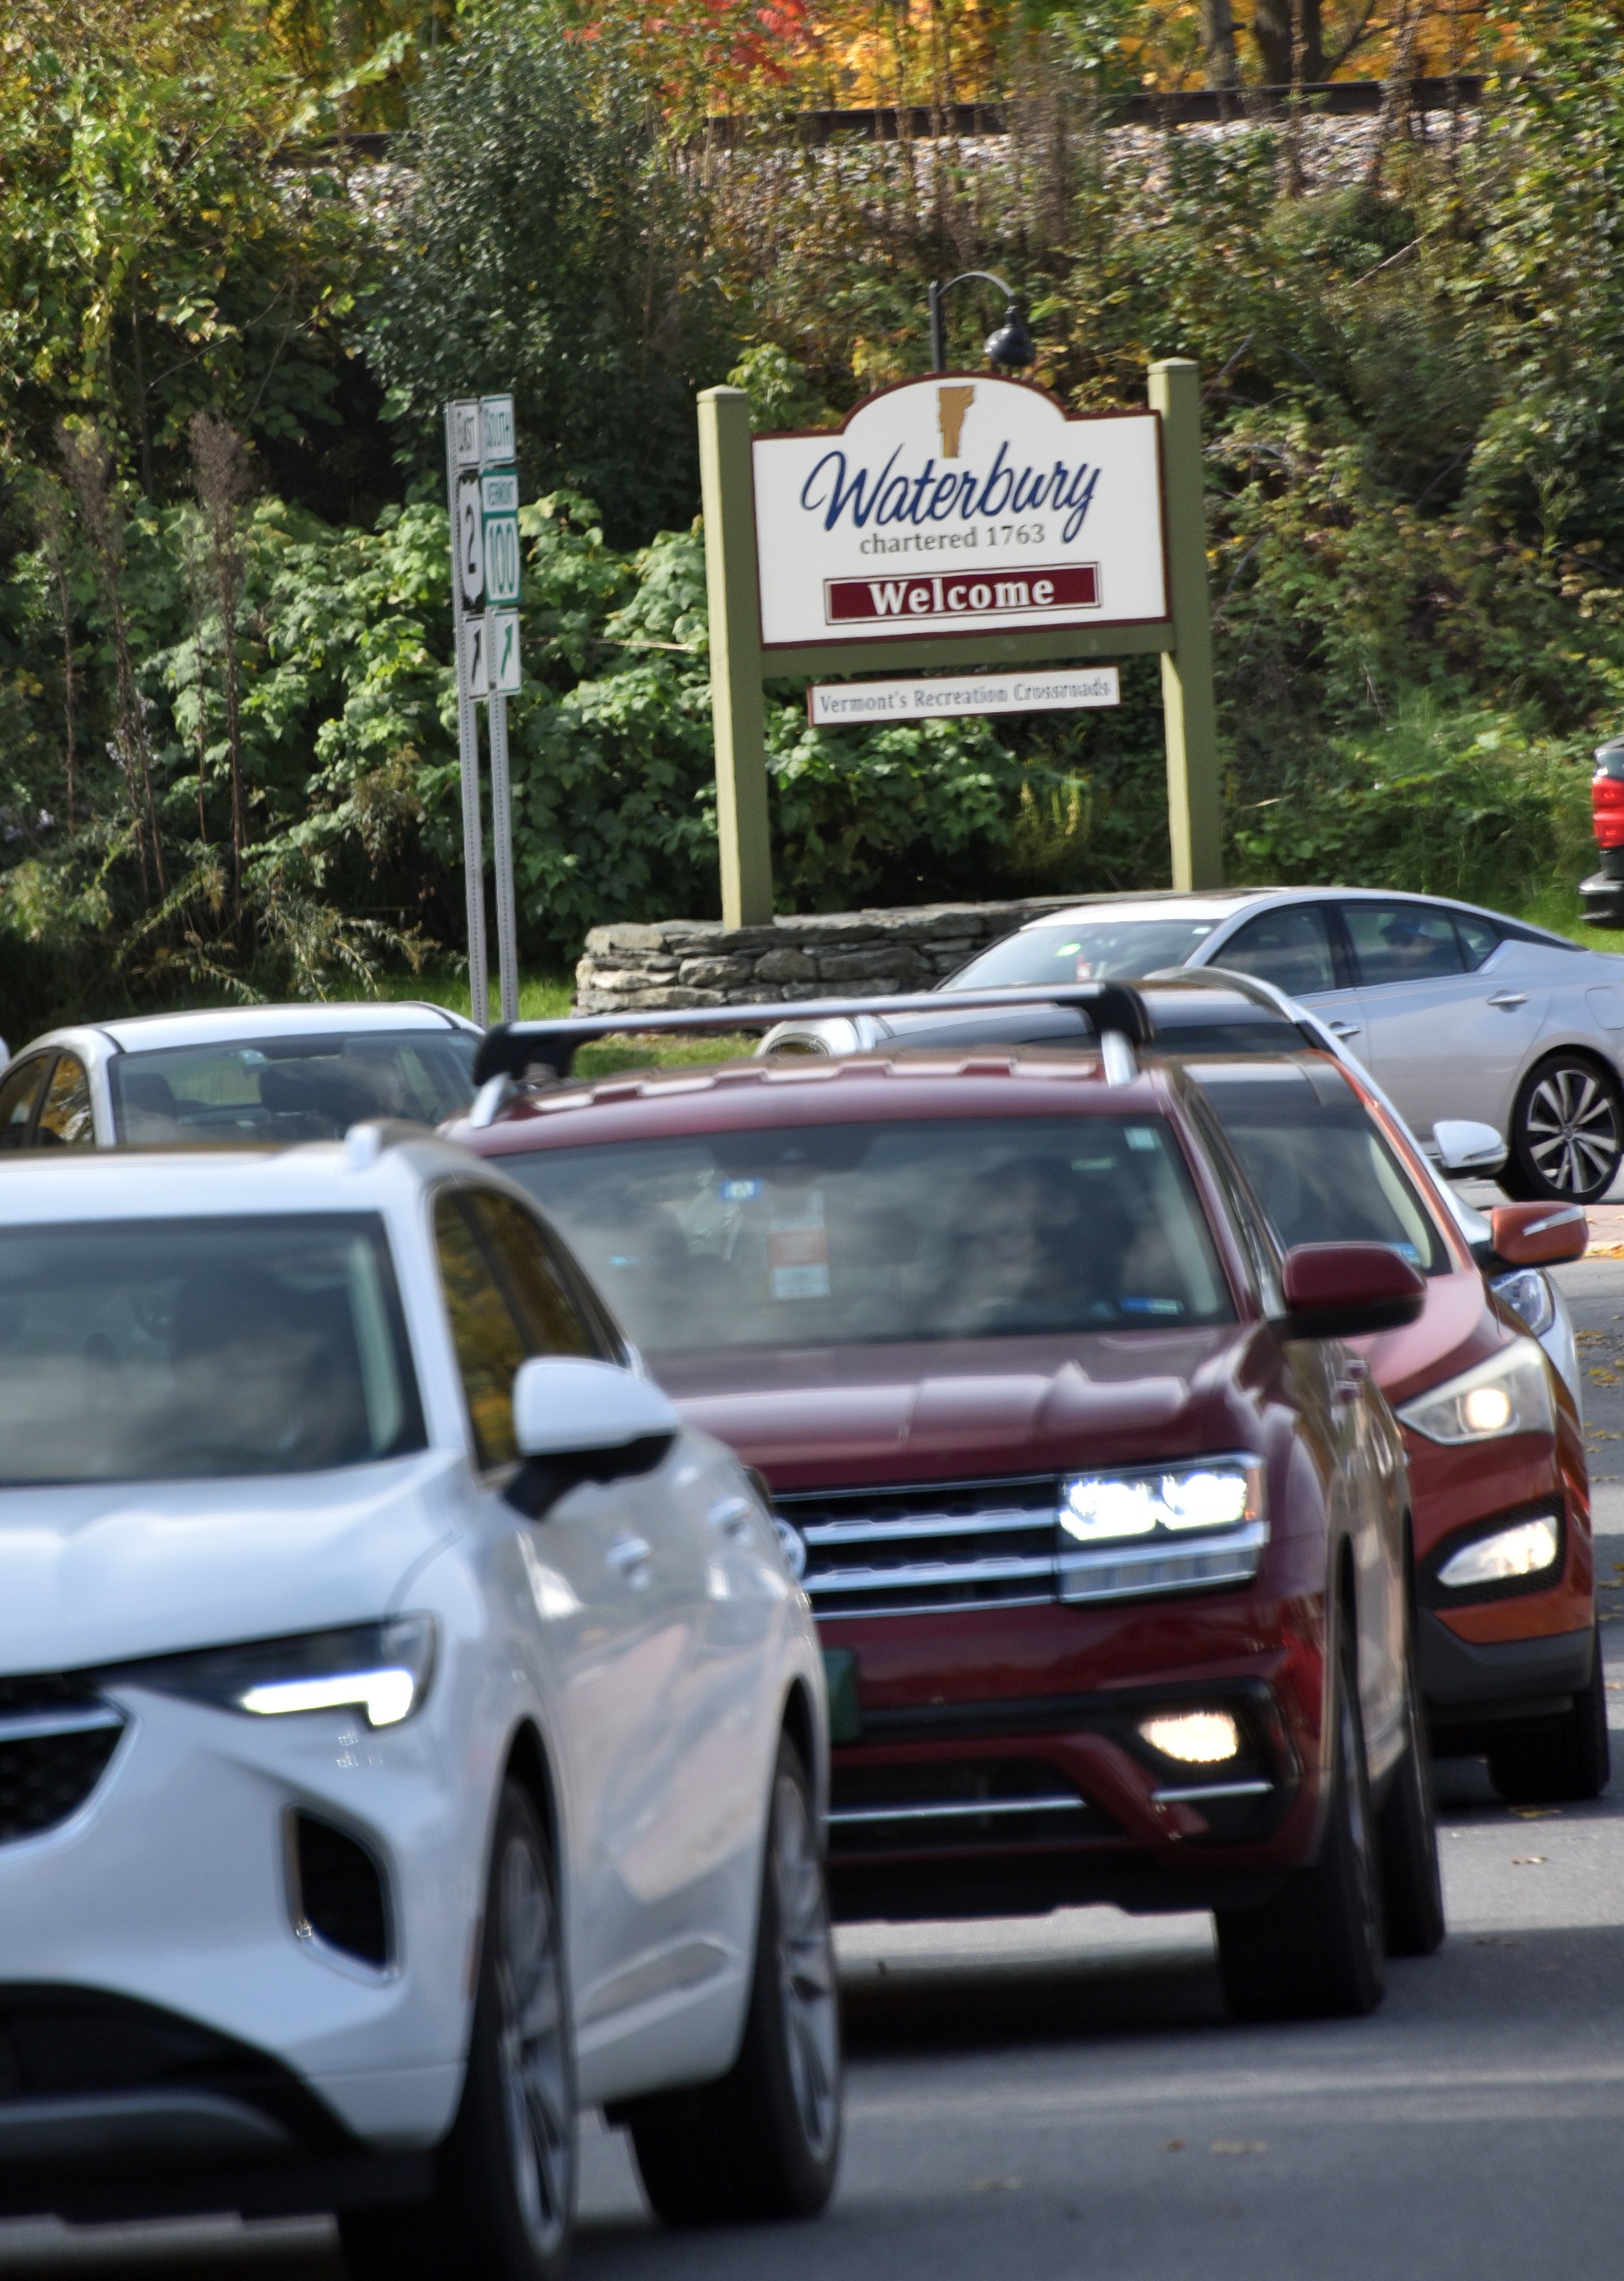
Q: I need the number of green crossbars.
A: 1